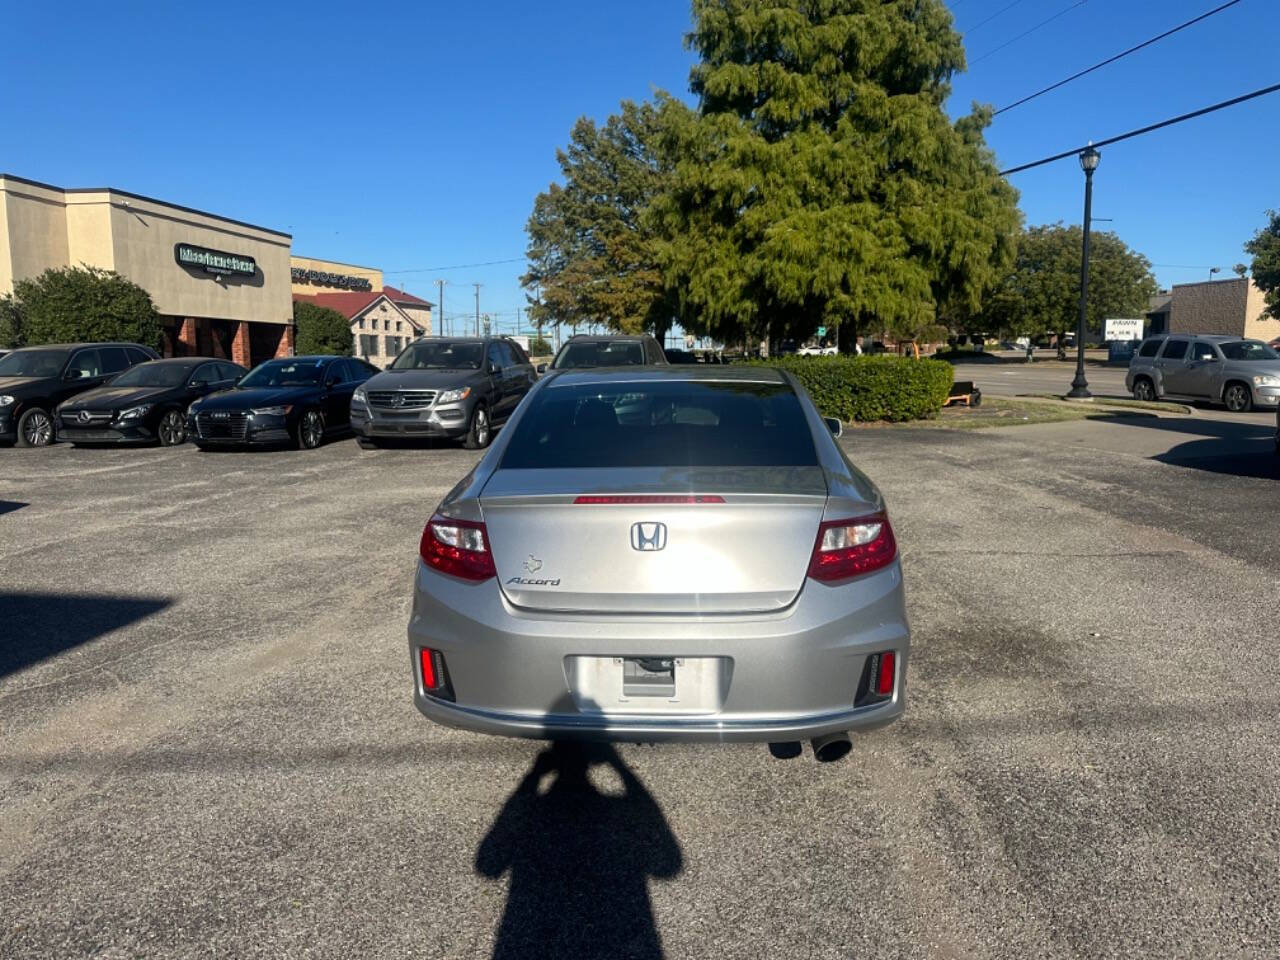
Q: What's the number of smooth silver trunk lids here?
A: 1